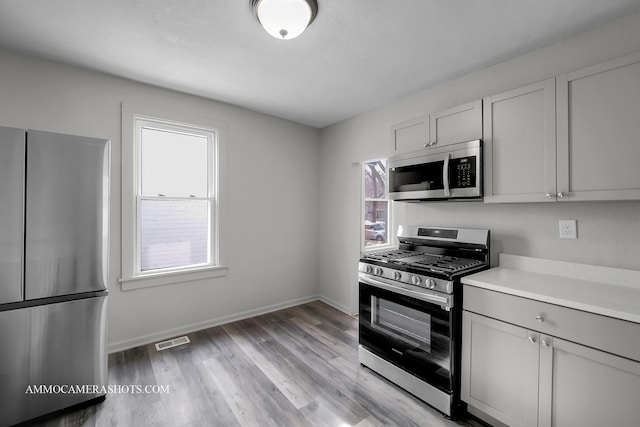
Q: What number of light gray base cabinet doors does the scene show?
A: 2